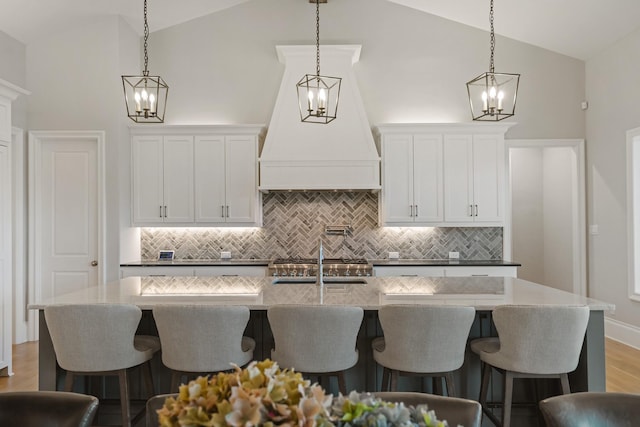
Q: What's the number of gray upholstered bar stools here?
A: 5